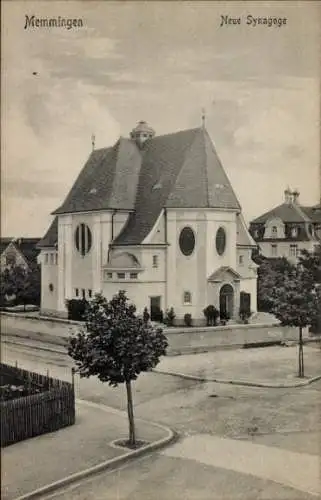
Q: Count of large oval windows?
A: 3